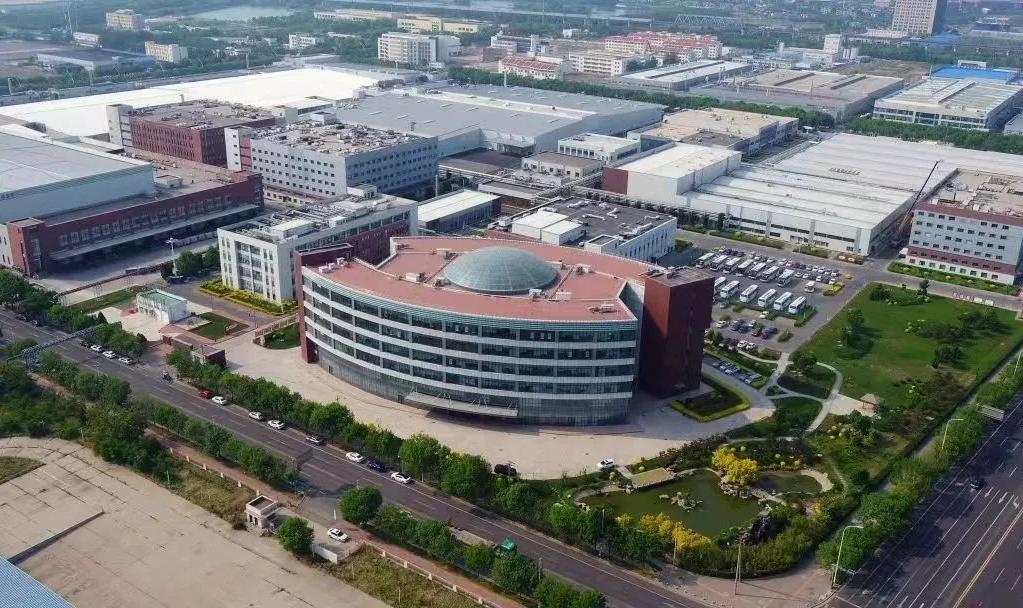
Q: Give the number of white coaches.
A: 13